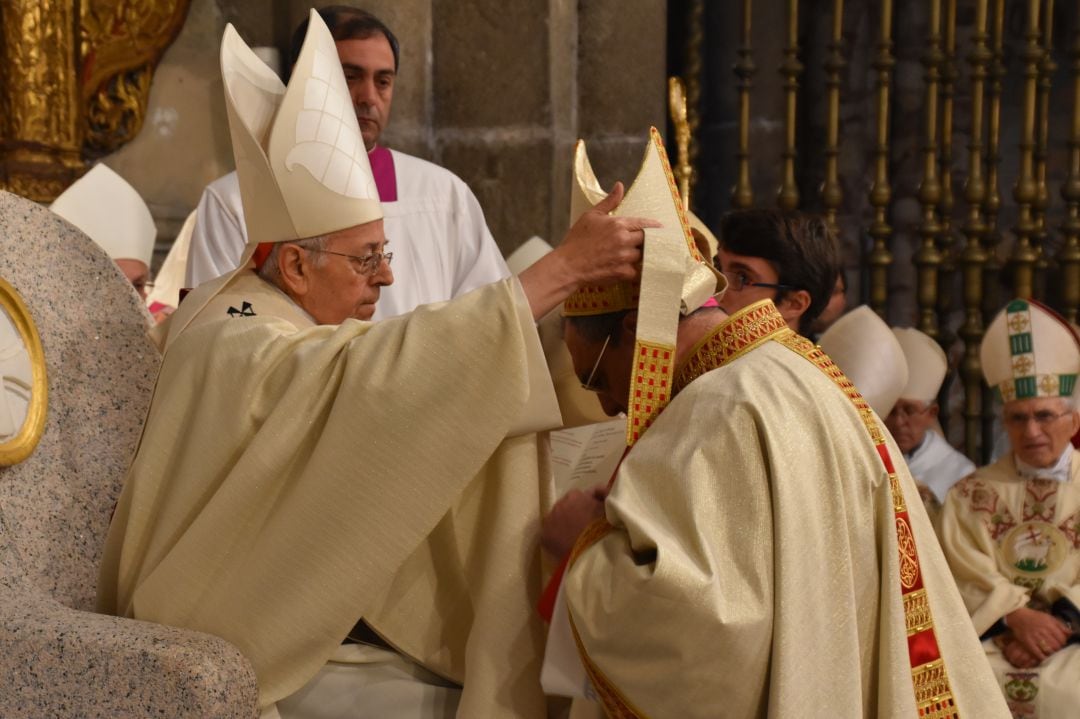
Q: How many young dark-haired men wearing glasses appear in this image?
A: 1